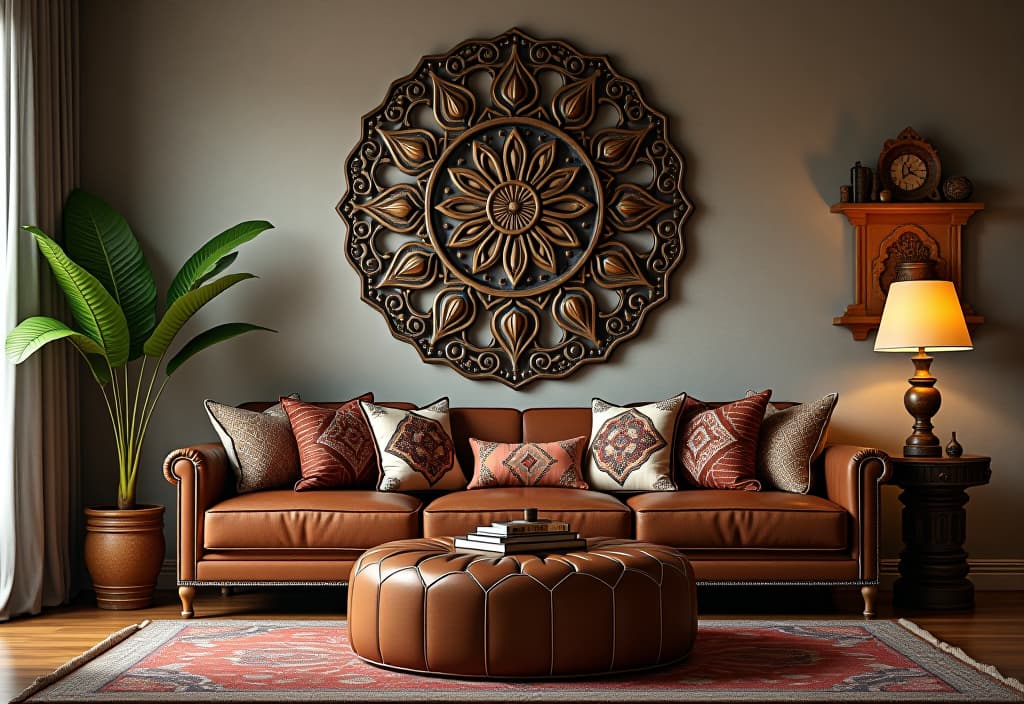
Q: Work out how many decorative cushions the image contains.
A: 7